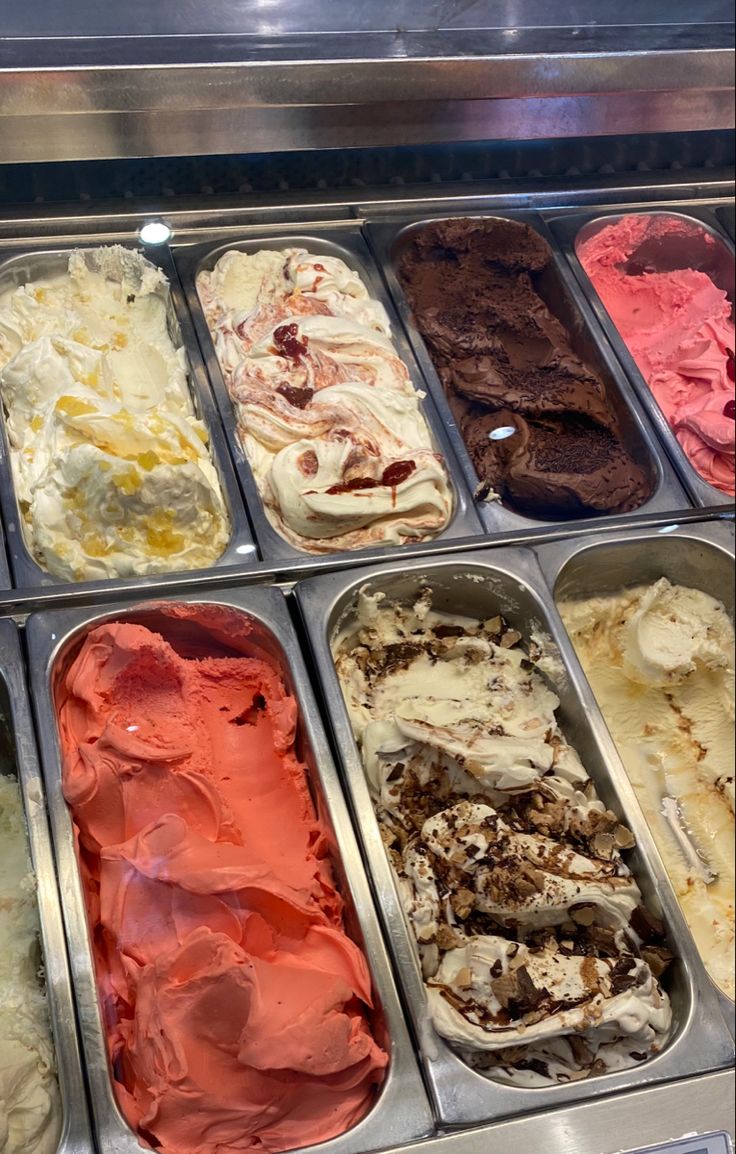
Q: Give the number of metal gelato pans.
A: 8